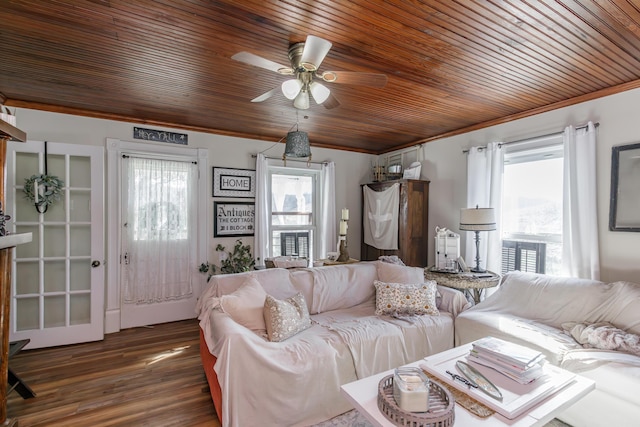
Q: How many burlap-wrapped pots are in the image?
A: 0